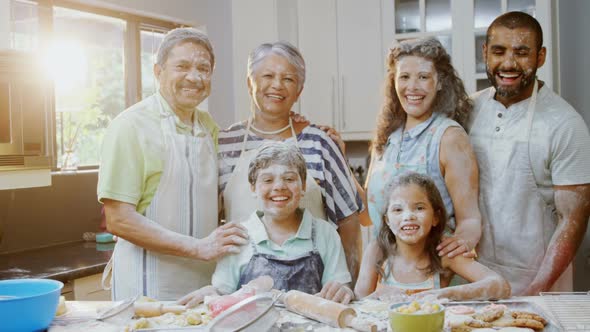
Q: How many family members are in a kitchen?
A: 6